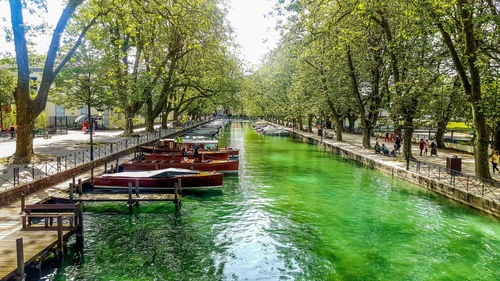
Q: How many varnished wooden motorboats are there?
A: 4